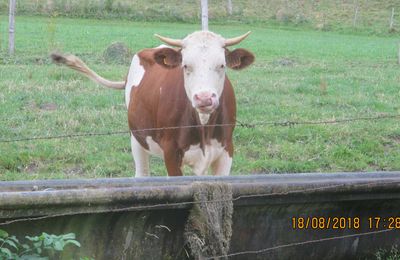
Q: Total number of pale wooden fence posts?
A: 5